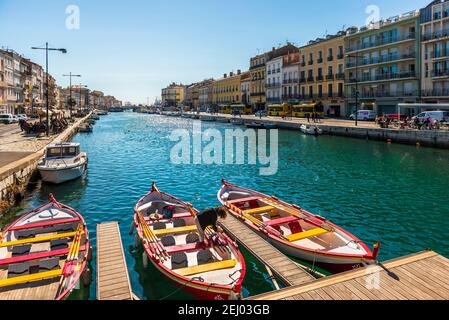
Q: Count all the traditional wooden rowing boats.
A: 3